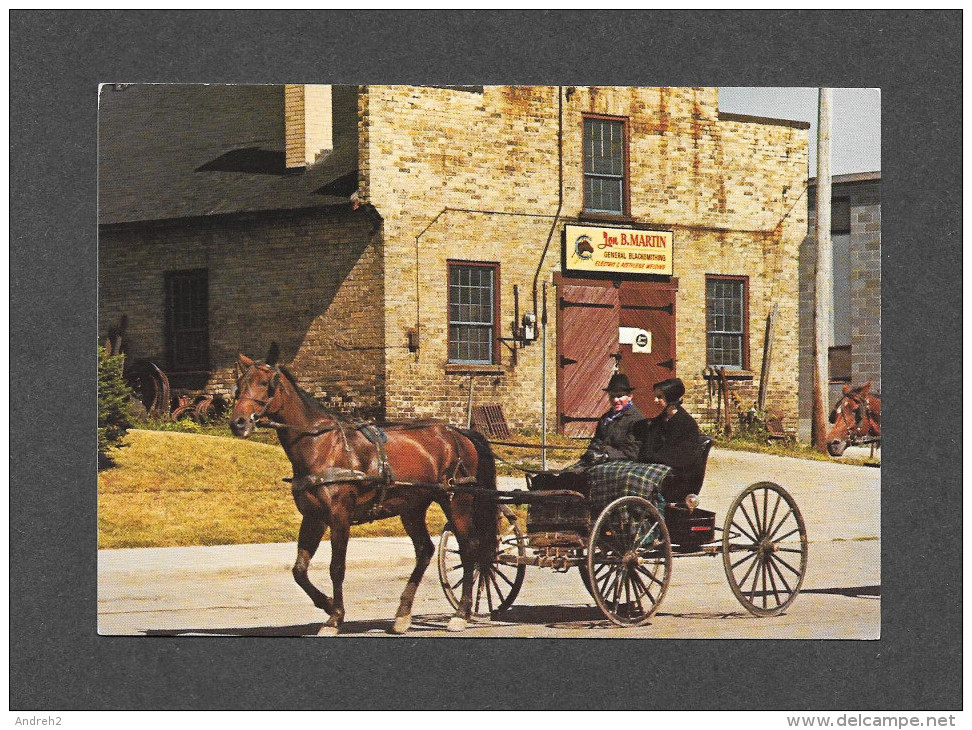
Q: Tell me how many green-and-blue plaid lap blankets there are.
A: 1